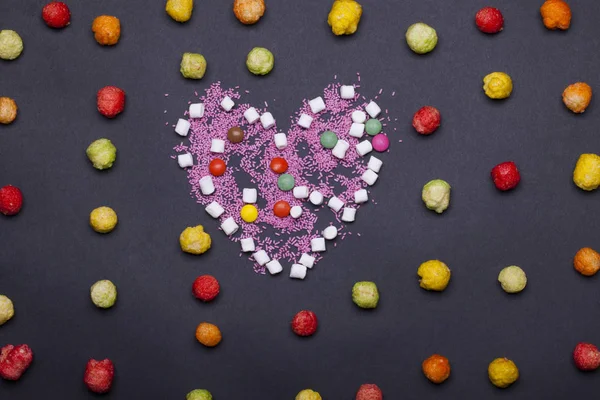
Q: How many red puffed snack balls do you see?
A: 12